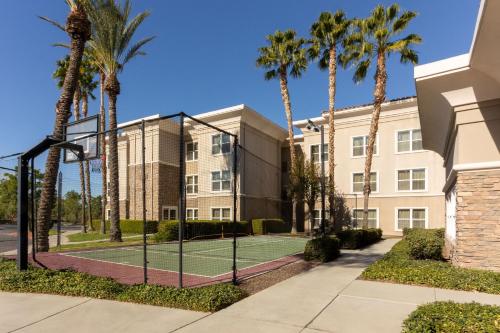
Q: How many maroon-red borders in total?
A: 1